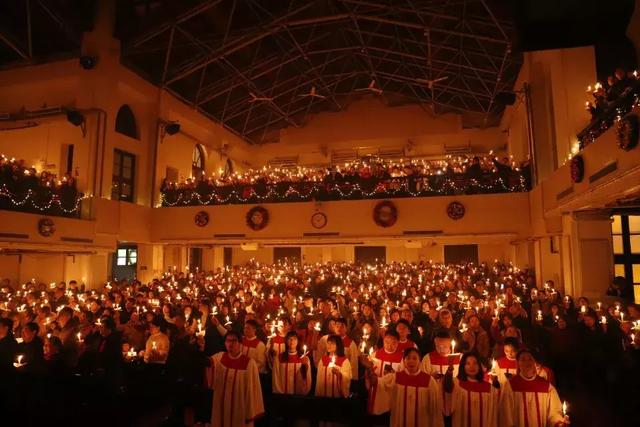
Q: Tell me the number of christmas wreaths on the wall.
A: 7